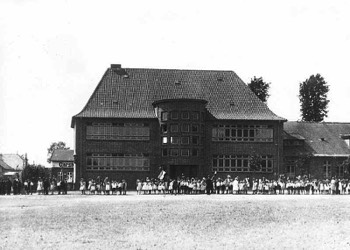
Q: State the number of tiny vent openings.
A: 4